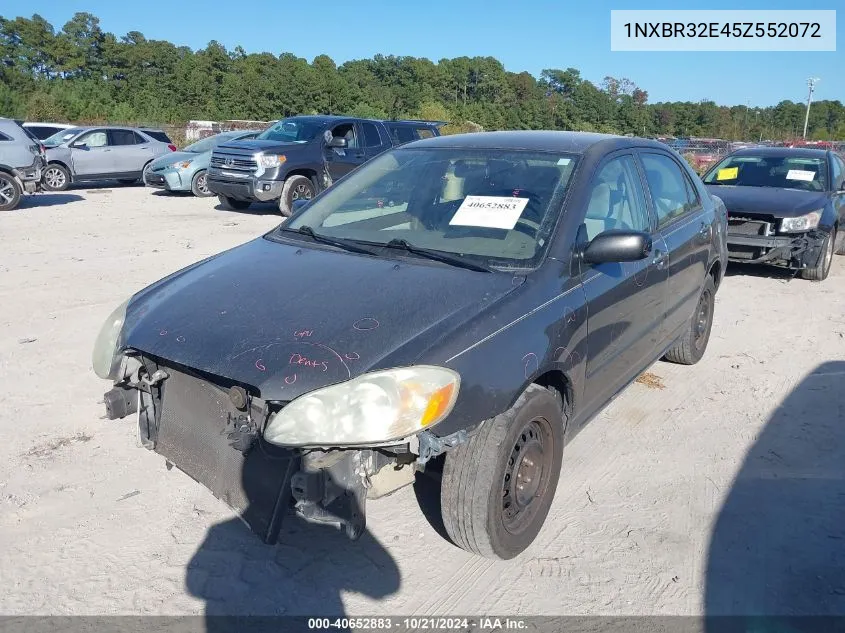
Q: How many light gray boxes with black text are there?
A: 1